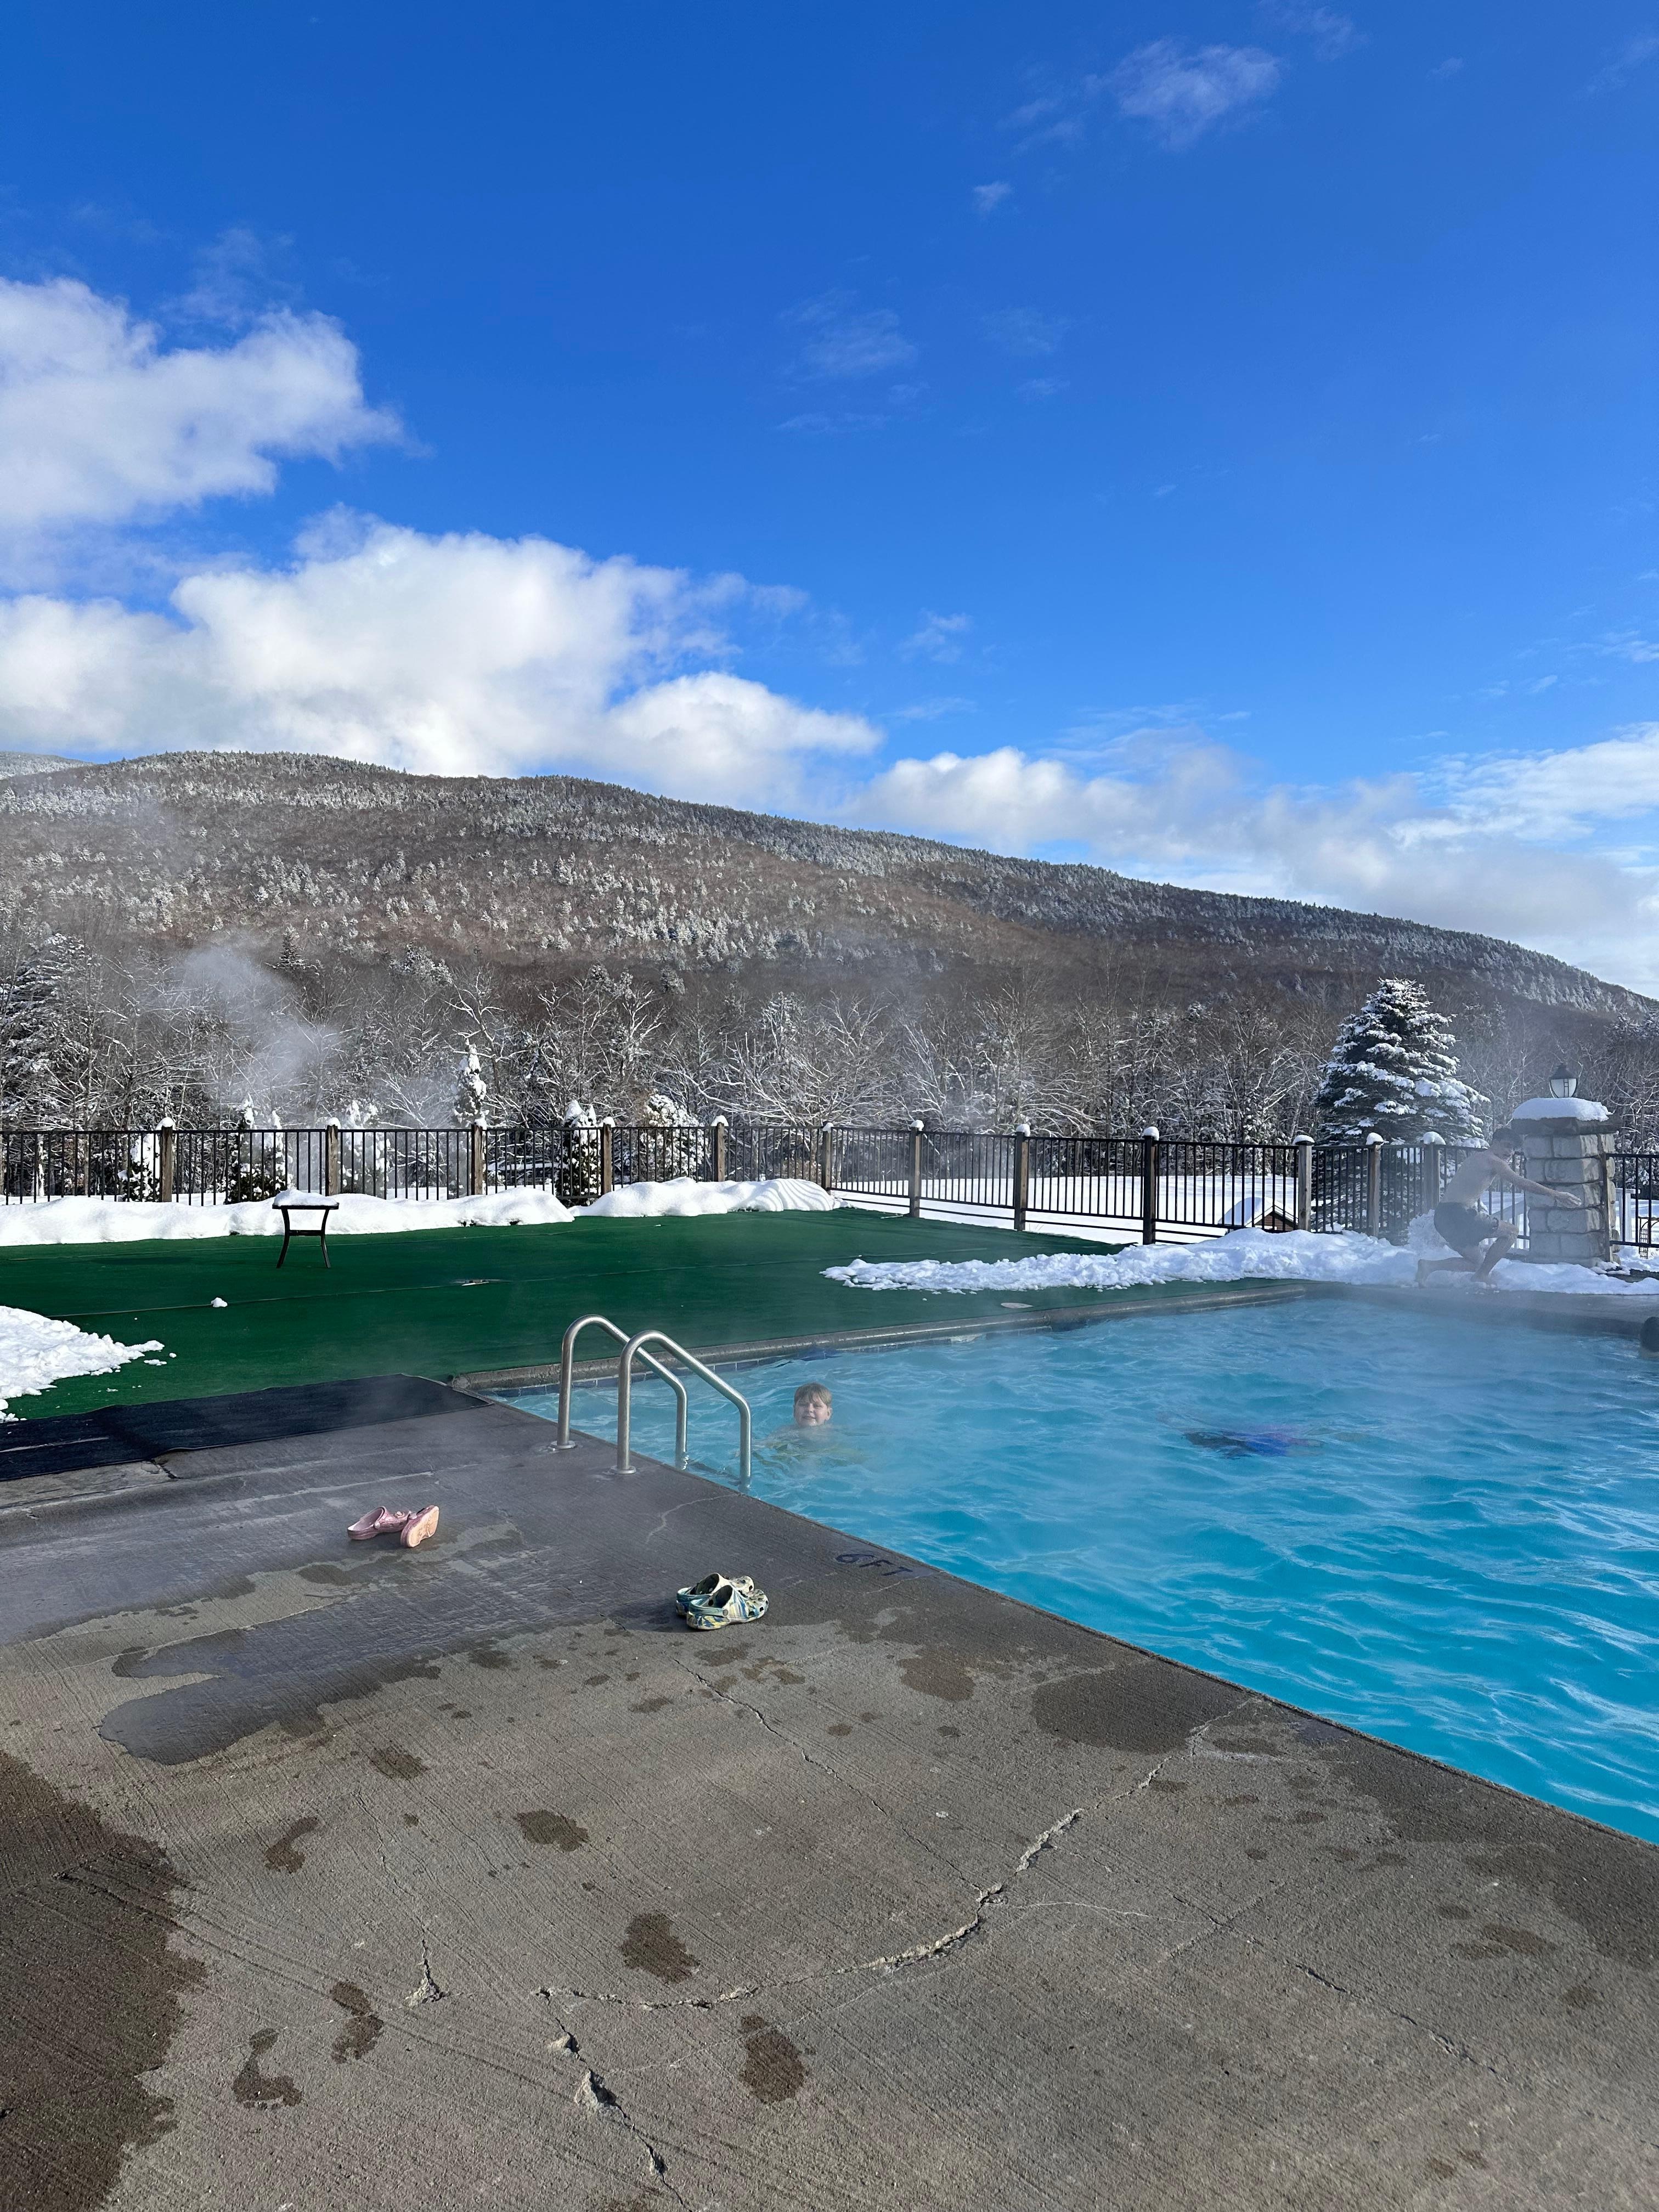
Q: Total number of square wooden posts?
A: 12